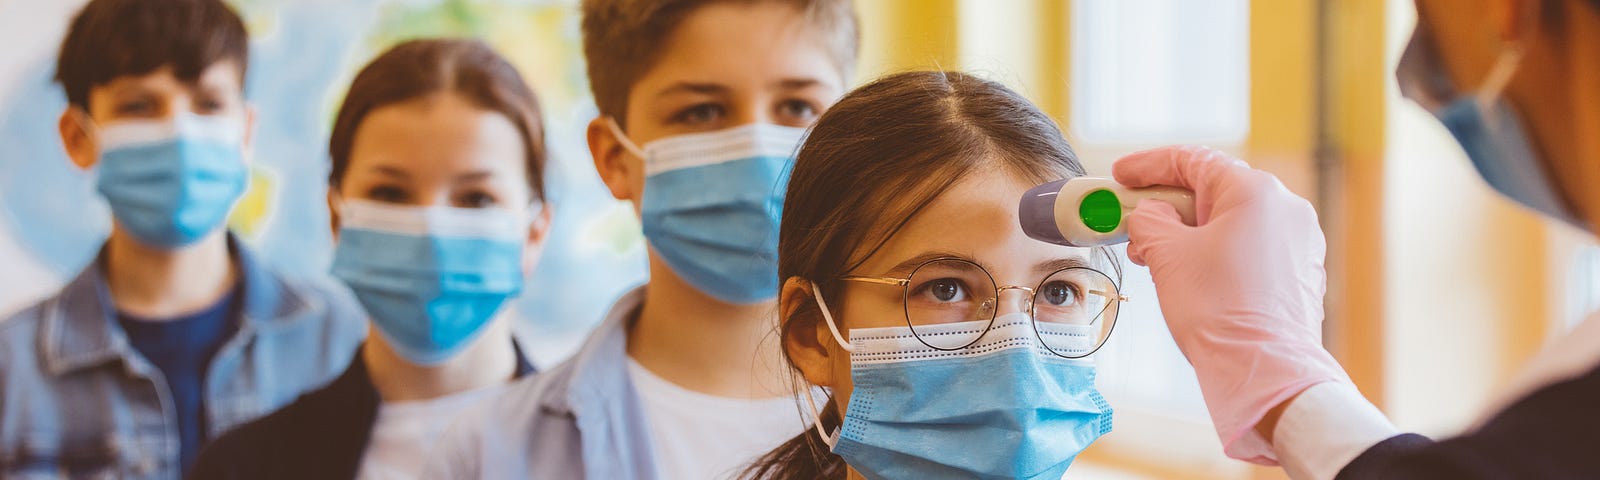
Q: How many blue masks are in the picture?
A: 5